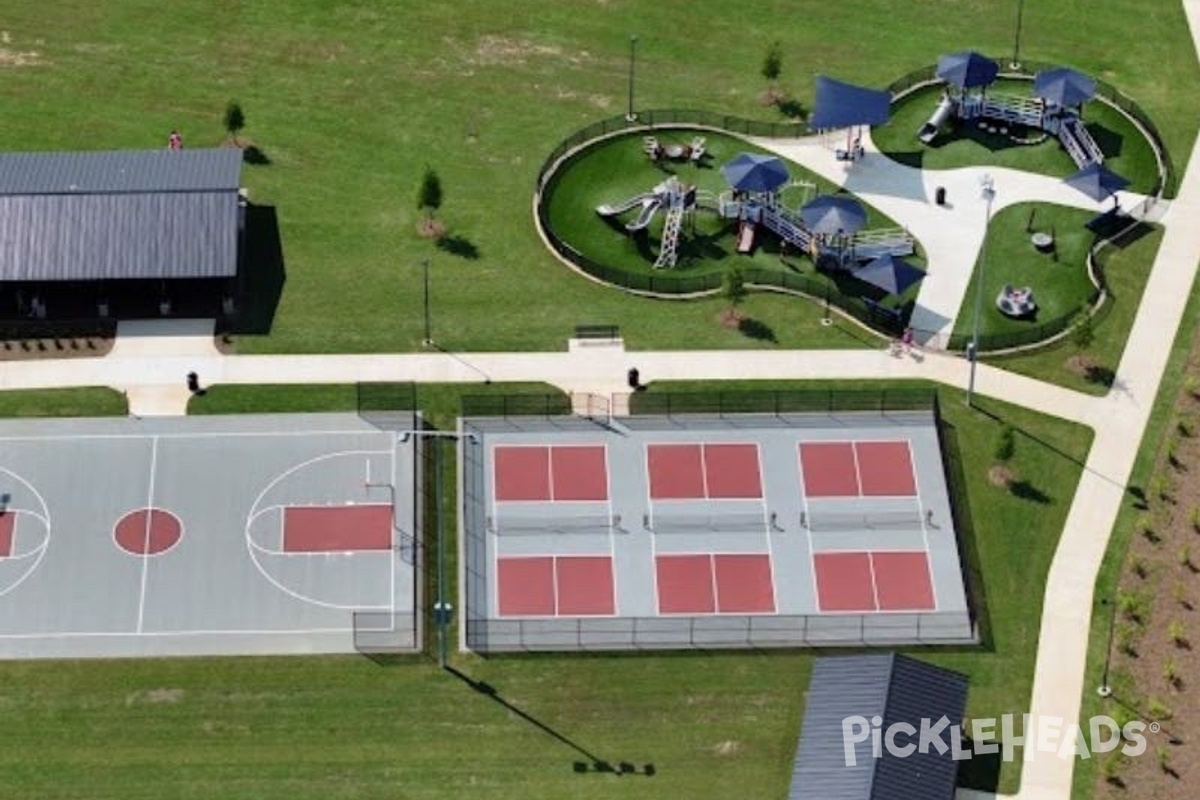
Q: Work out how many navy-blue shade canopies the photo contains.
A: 7